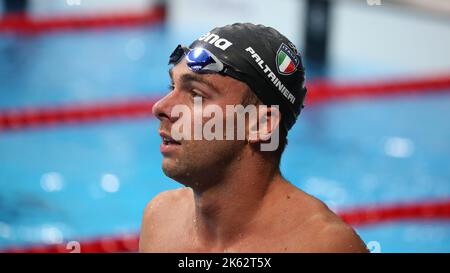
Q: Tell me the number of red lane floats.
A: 3